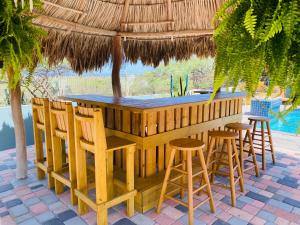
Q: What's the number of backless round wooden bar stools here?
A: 4